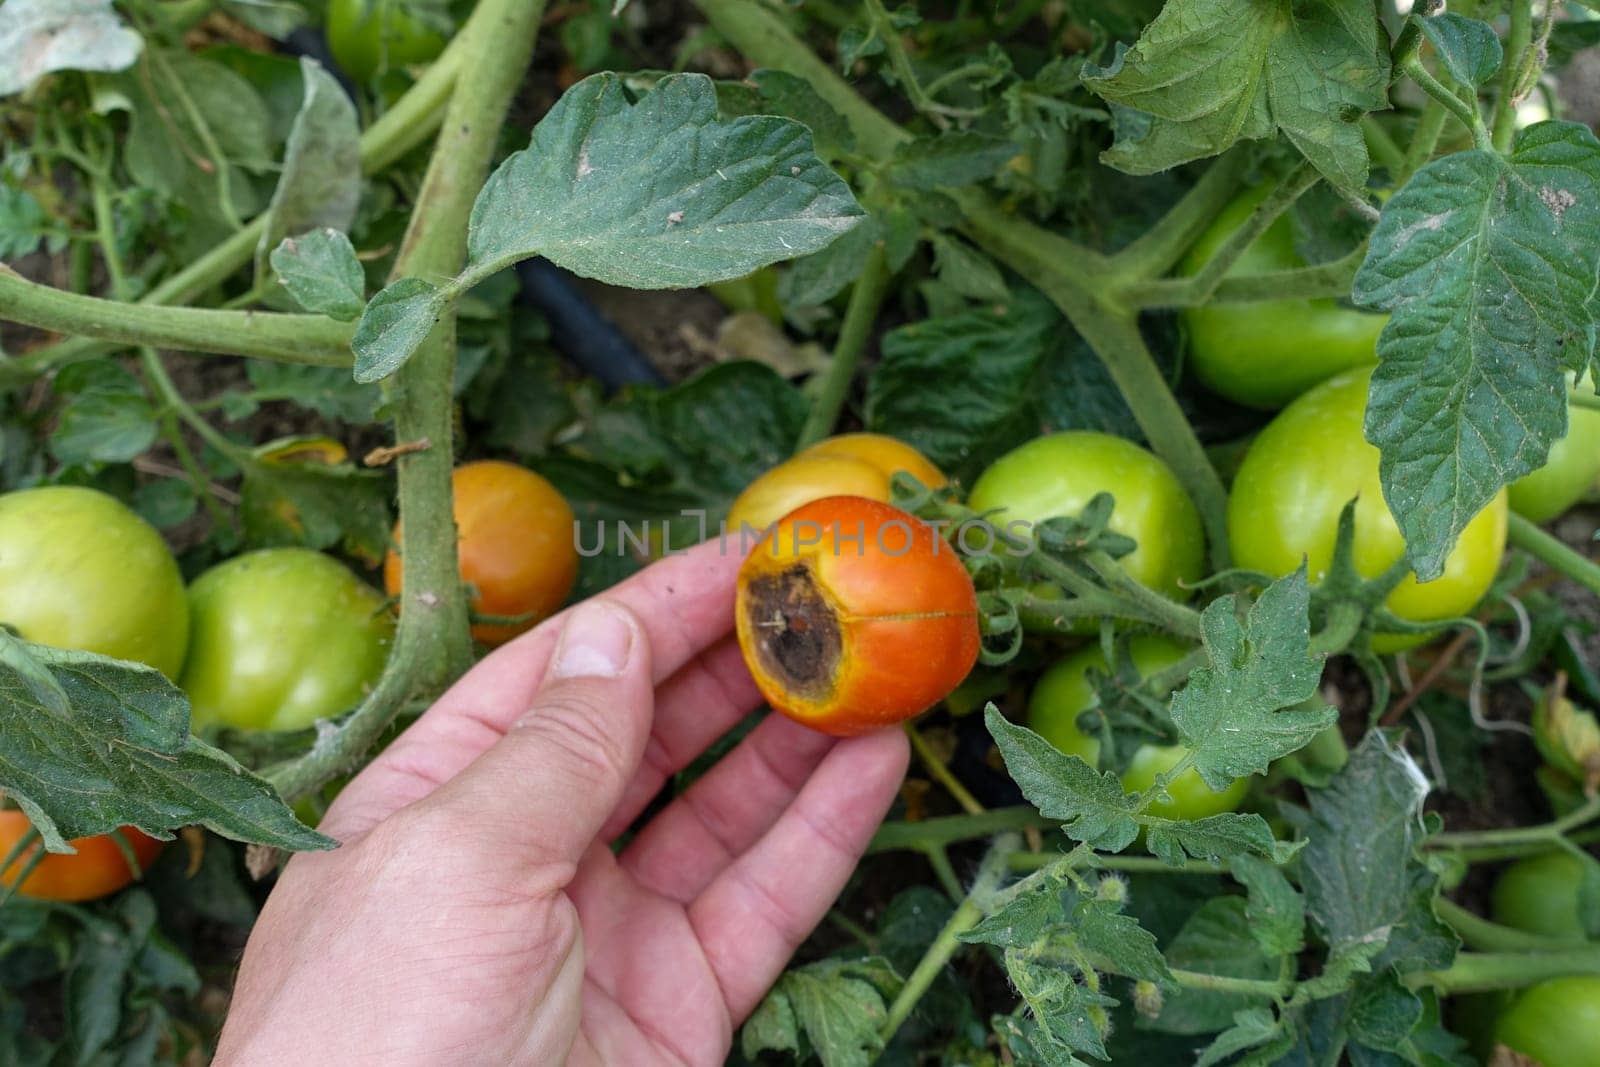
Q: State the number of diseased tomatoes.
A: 1